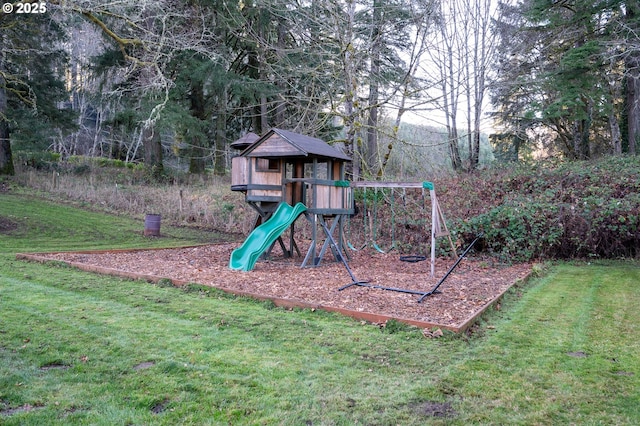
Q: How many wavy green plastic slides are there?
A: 1